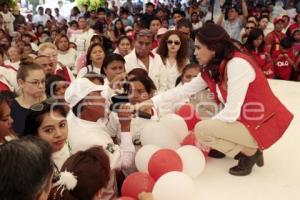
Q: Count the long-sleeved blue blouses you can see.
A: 0